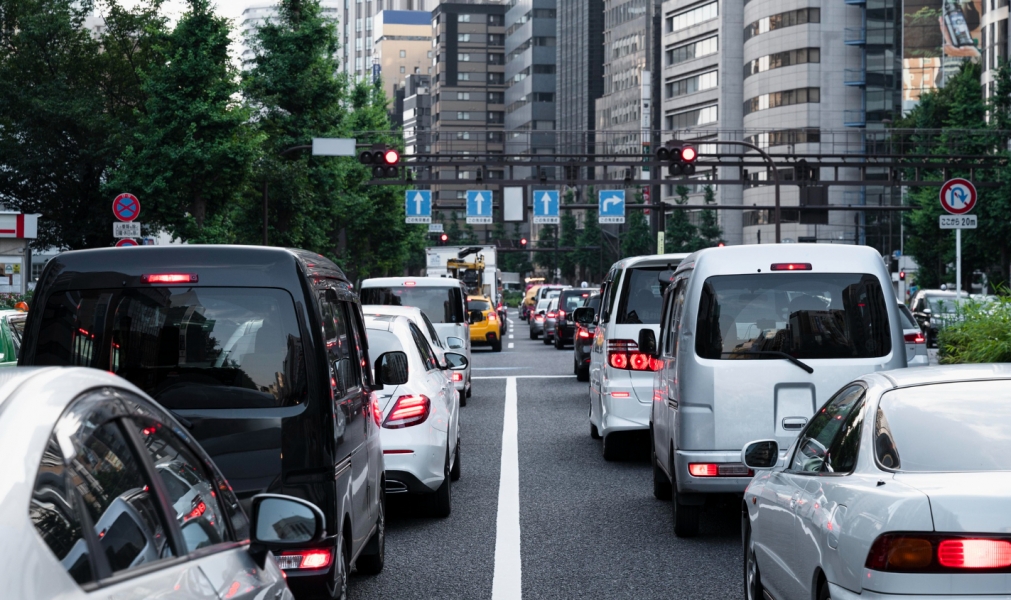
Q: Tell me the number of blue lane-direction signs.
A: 4